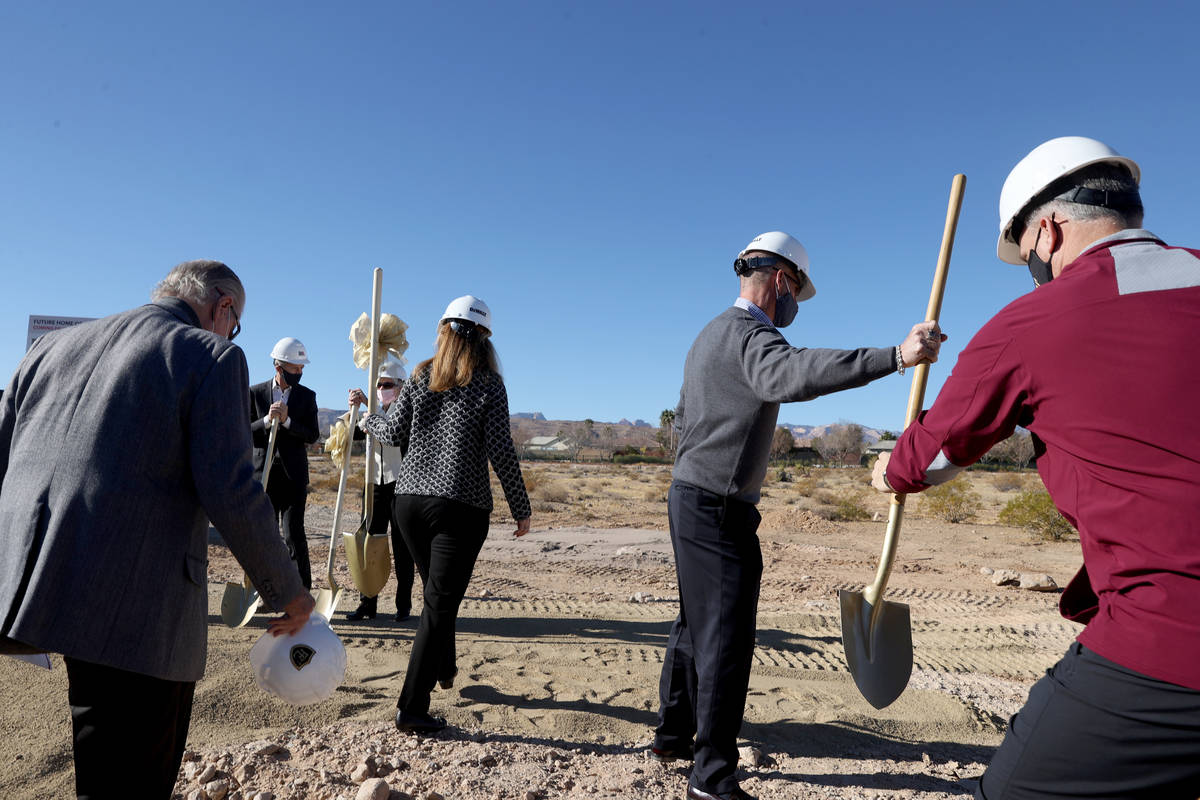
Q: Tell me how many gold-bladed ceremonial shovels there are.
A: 4